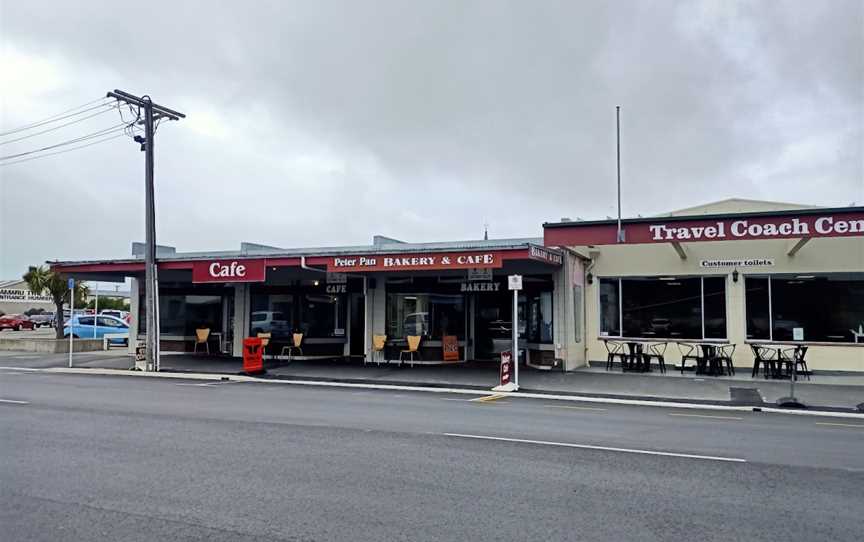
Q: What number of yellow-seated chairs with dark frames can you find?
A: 5